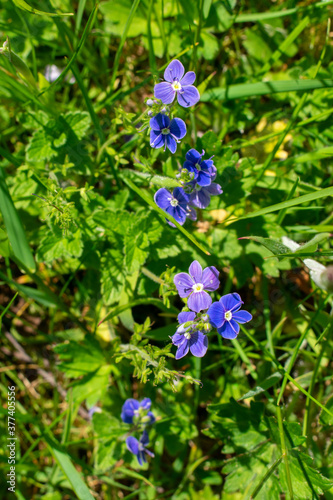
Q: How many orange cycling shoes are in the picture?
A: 0